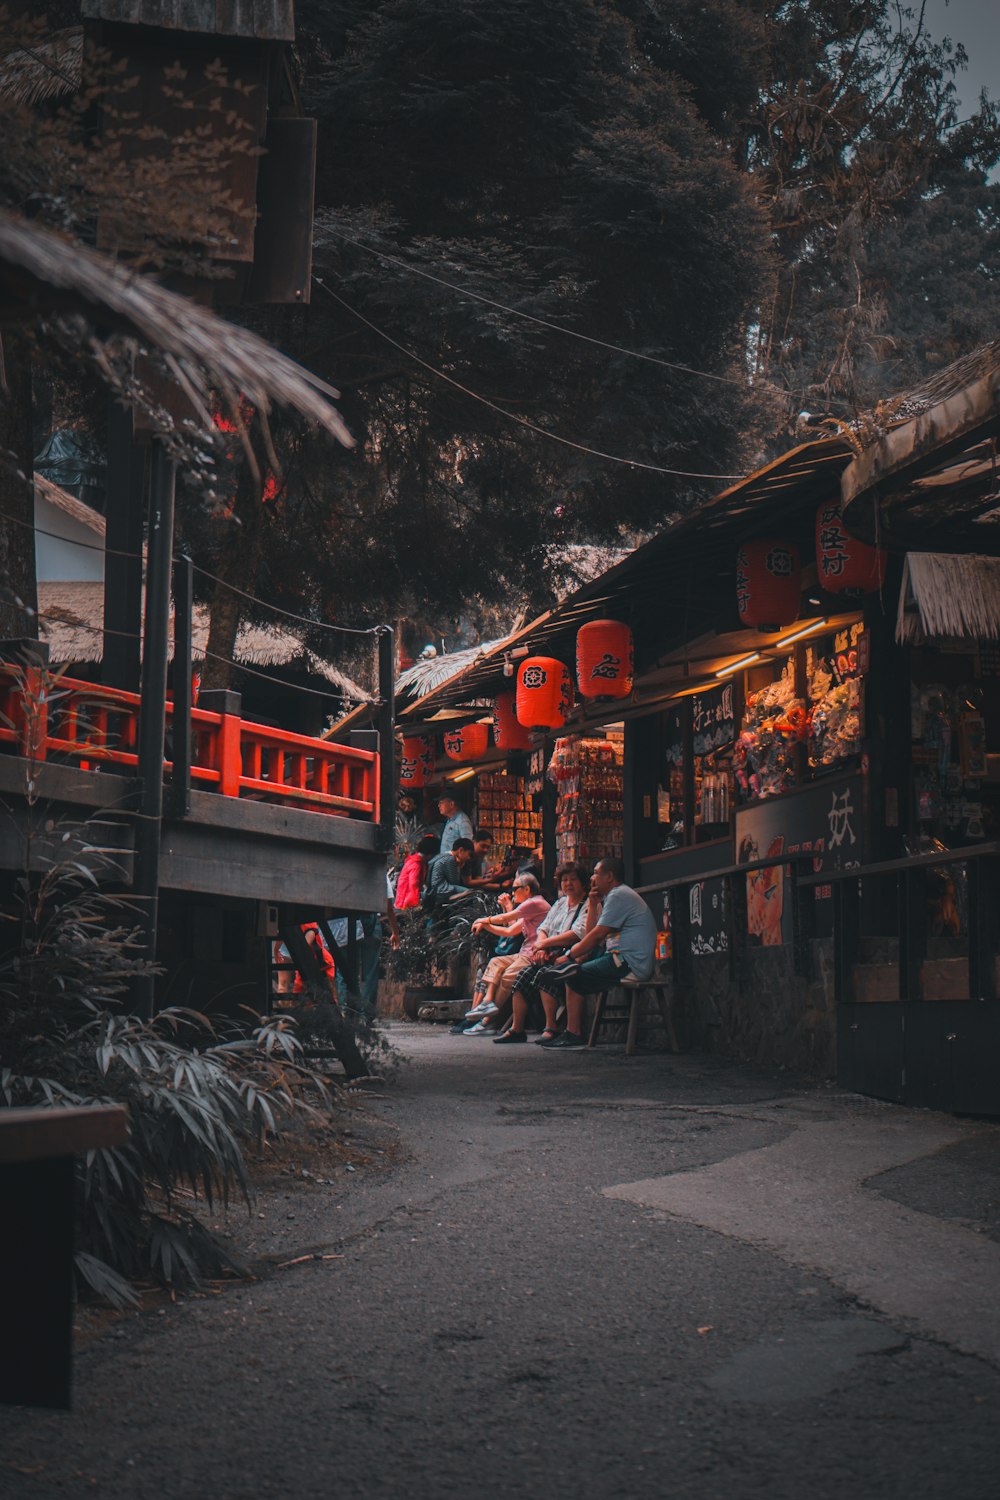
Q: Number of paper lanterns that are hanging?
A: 7